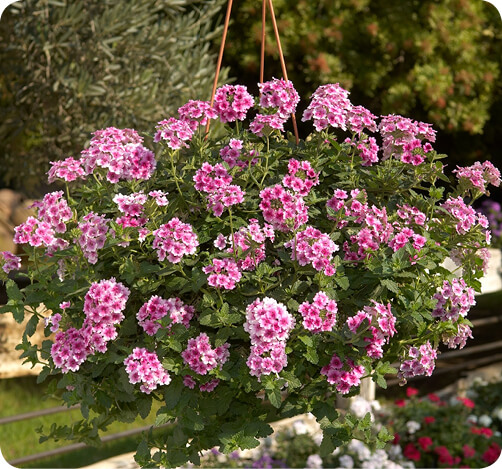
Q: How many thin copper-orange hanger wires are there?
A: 3